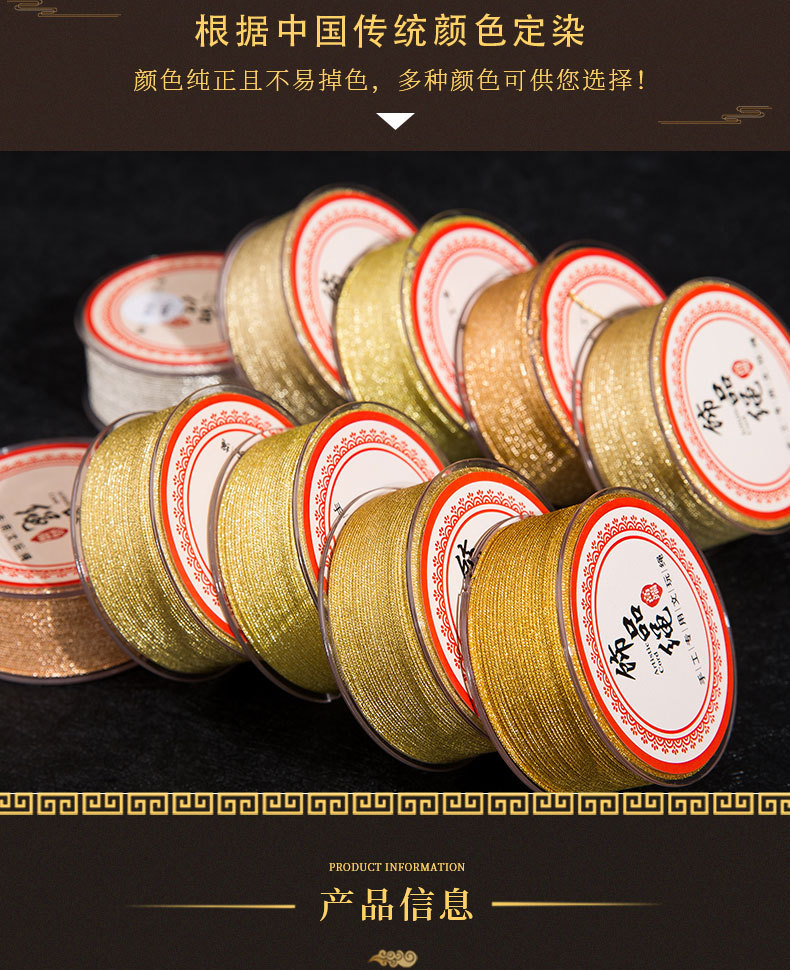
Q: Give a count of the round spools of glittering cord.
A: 10